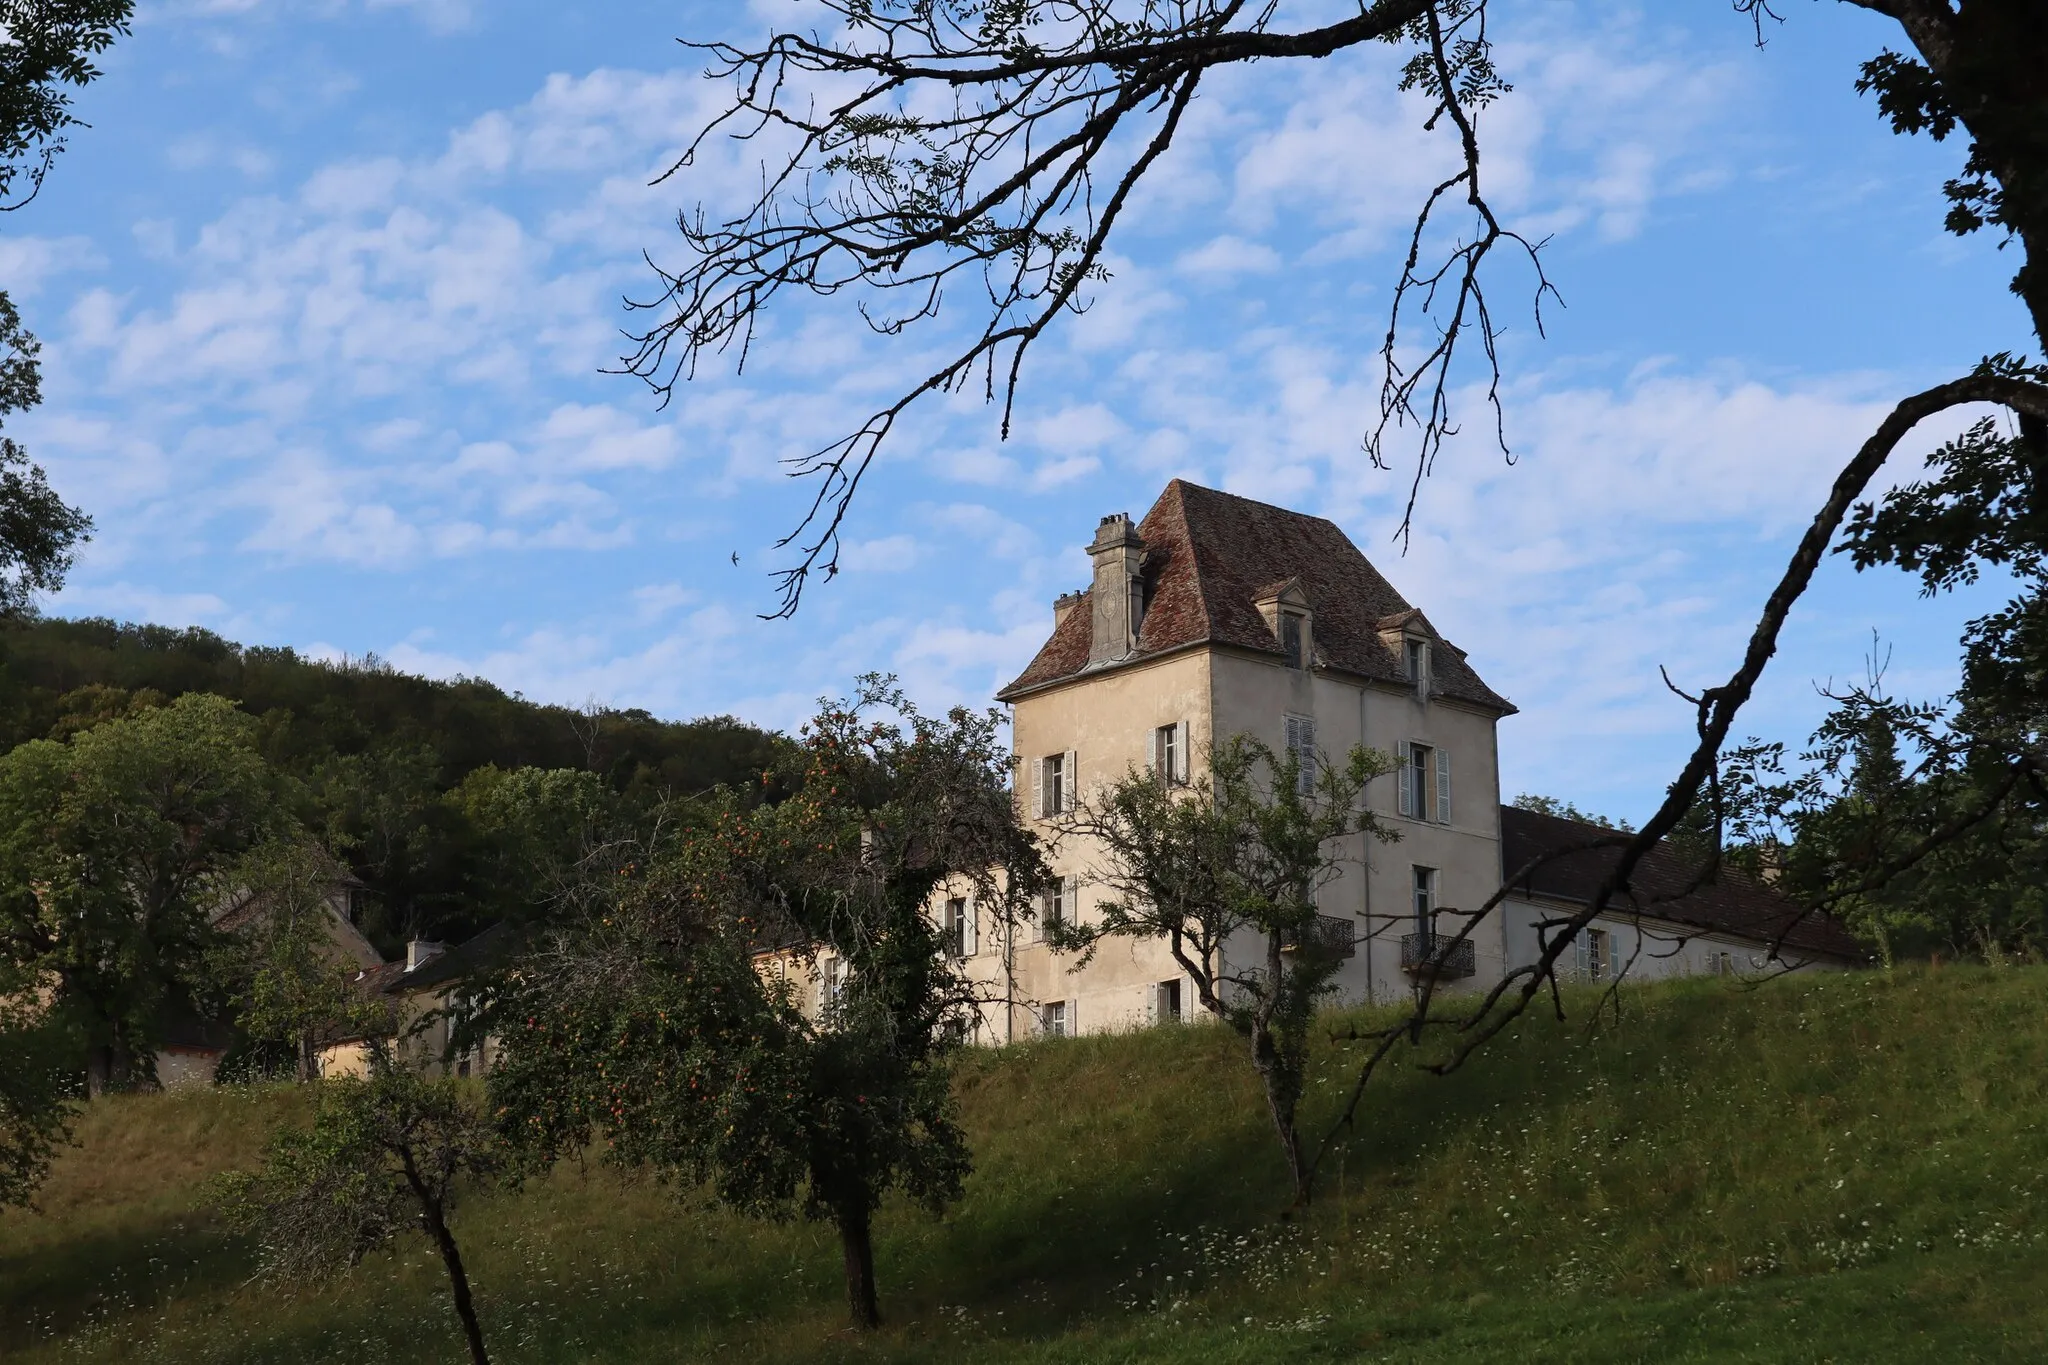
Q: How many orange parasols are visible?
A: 0